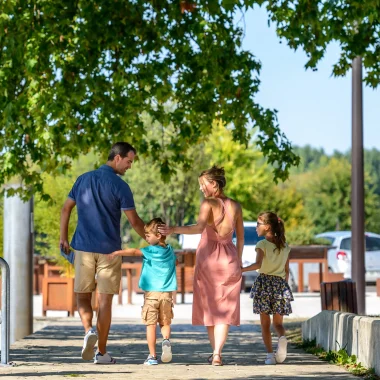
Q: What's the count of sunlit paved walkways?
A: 1